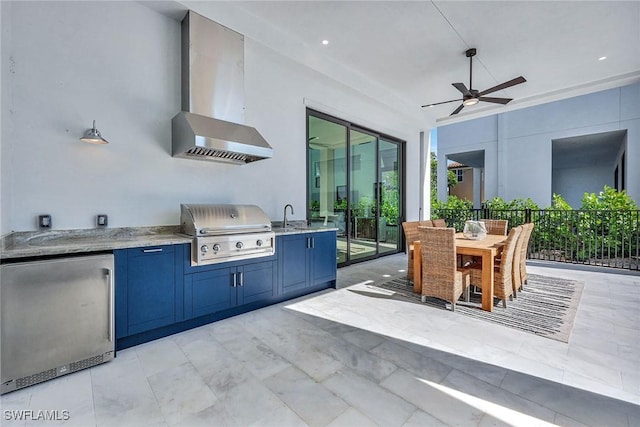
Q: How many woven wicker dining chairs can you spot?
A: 8